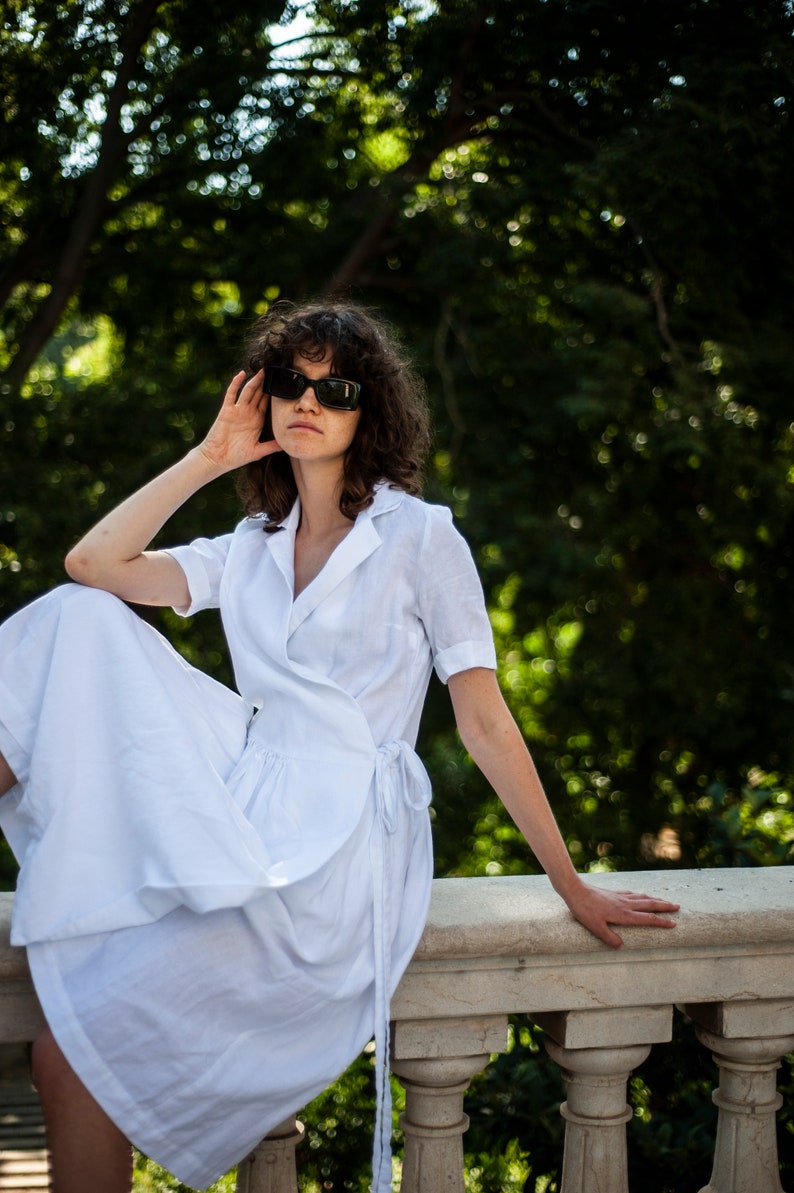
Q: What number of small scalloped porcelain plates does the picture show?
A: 0